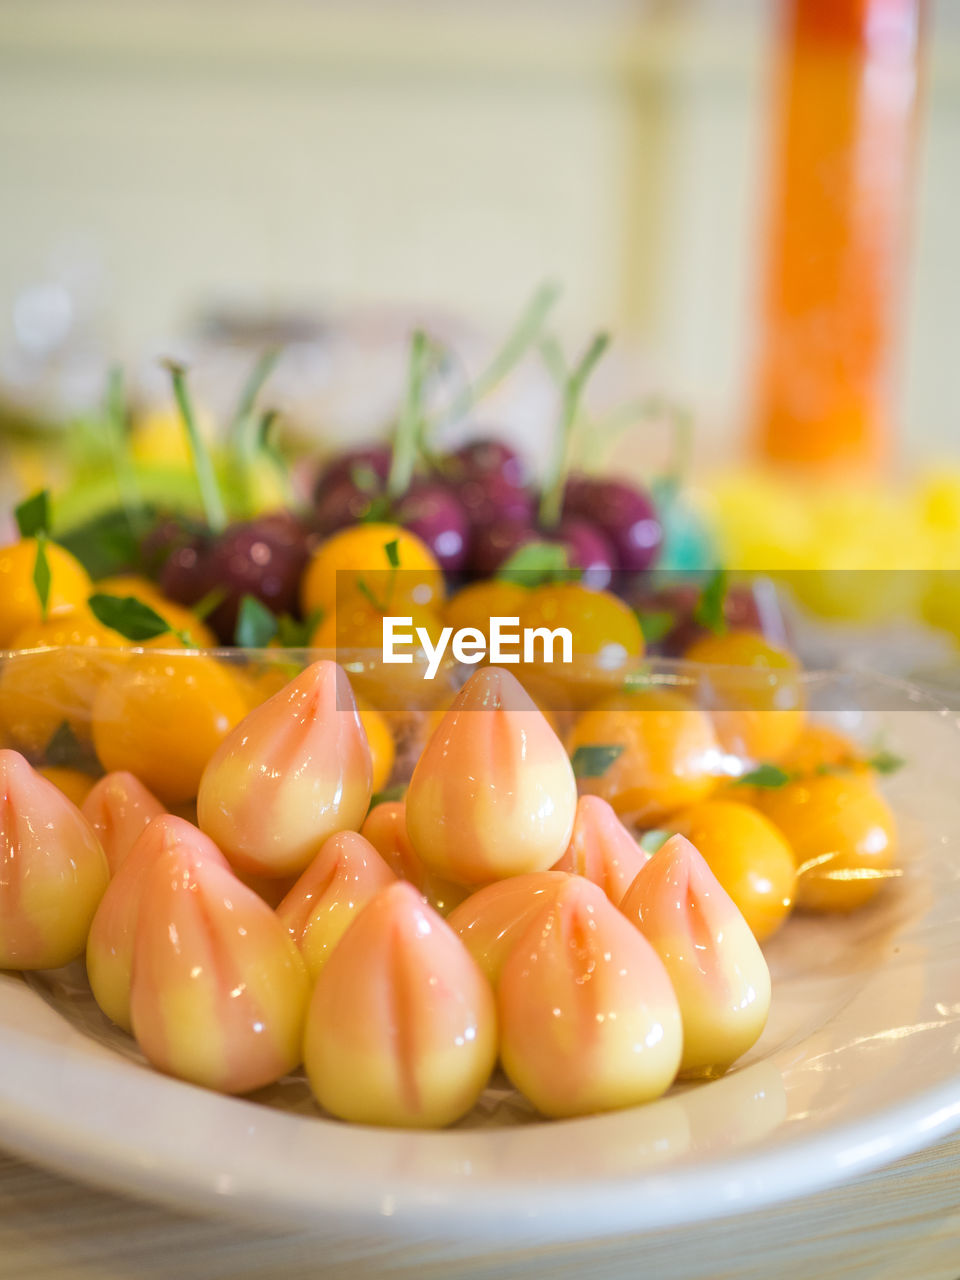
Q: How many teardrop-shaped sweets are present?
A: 13